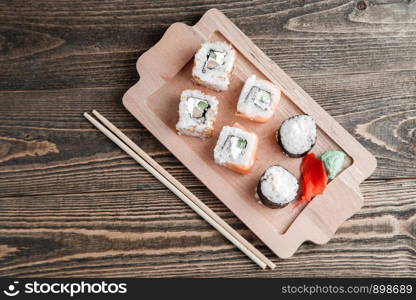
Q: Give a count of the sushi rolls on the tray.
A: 6